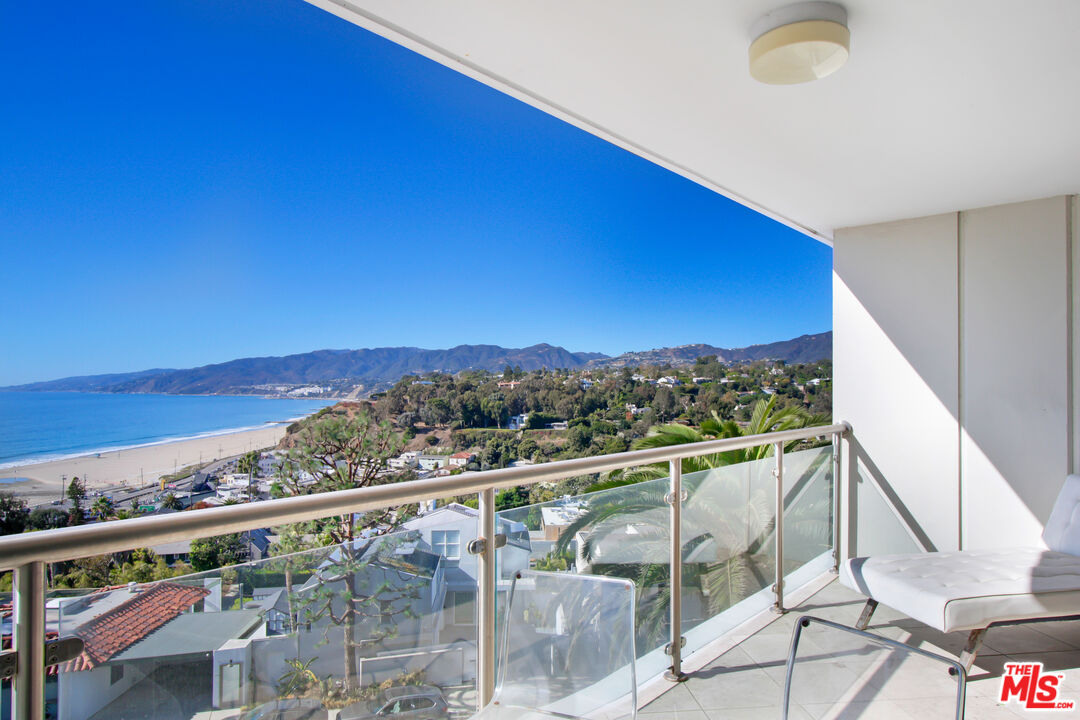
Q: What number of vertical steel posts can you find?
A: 5